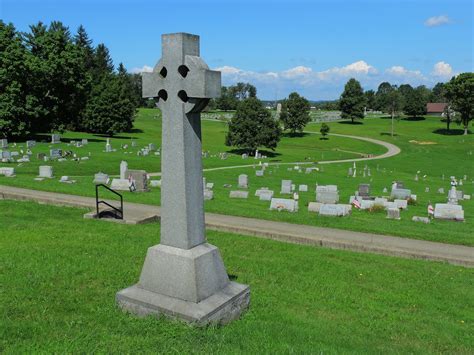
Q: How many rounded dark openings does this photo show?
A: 4